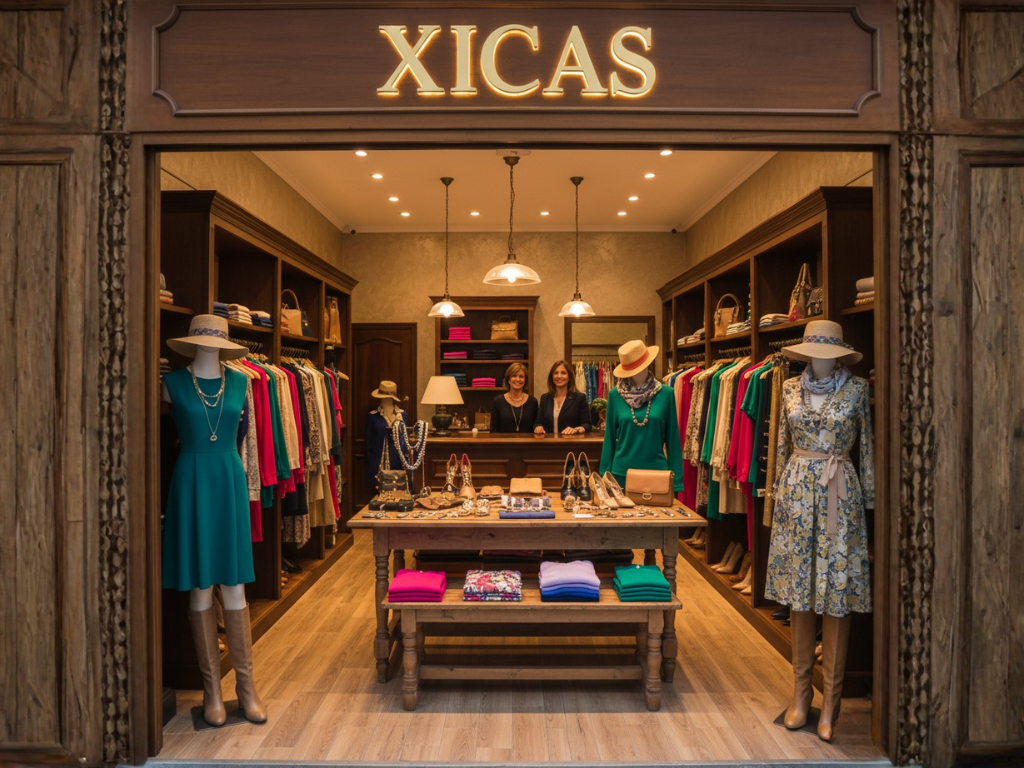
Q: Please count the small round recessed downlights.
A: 10